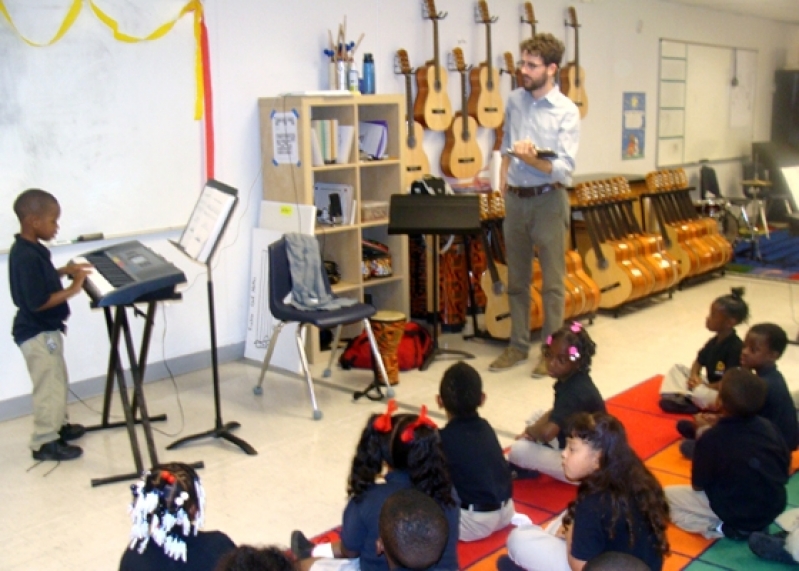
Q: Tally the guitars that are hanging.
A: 7